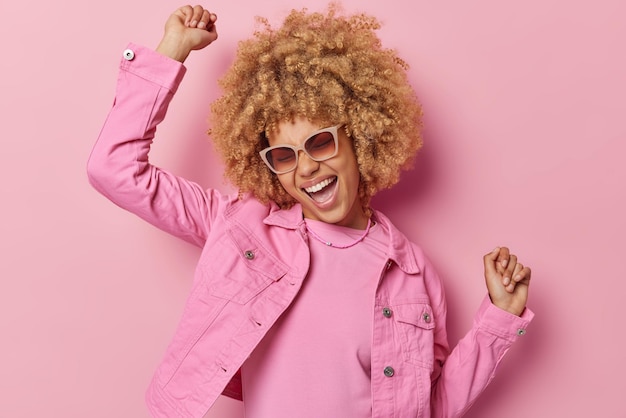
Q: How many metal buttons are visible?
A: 6